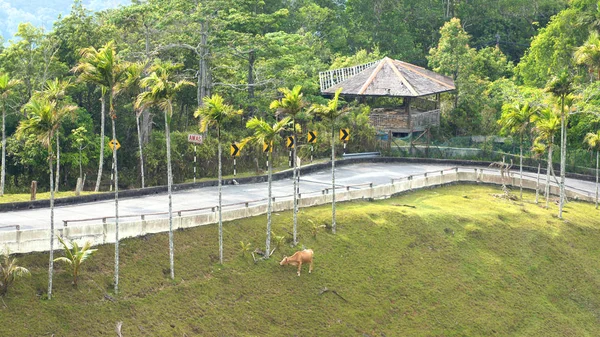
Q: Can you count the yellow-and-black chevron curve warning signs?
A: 5